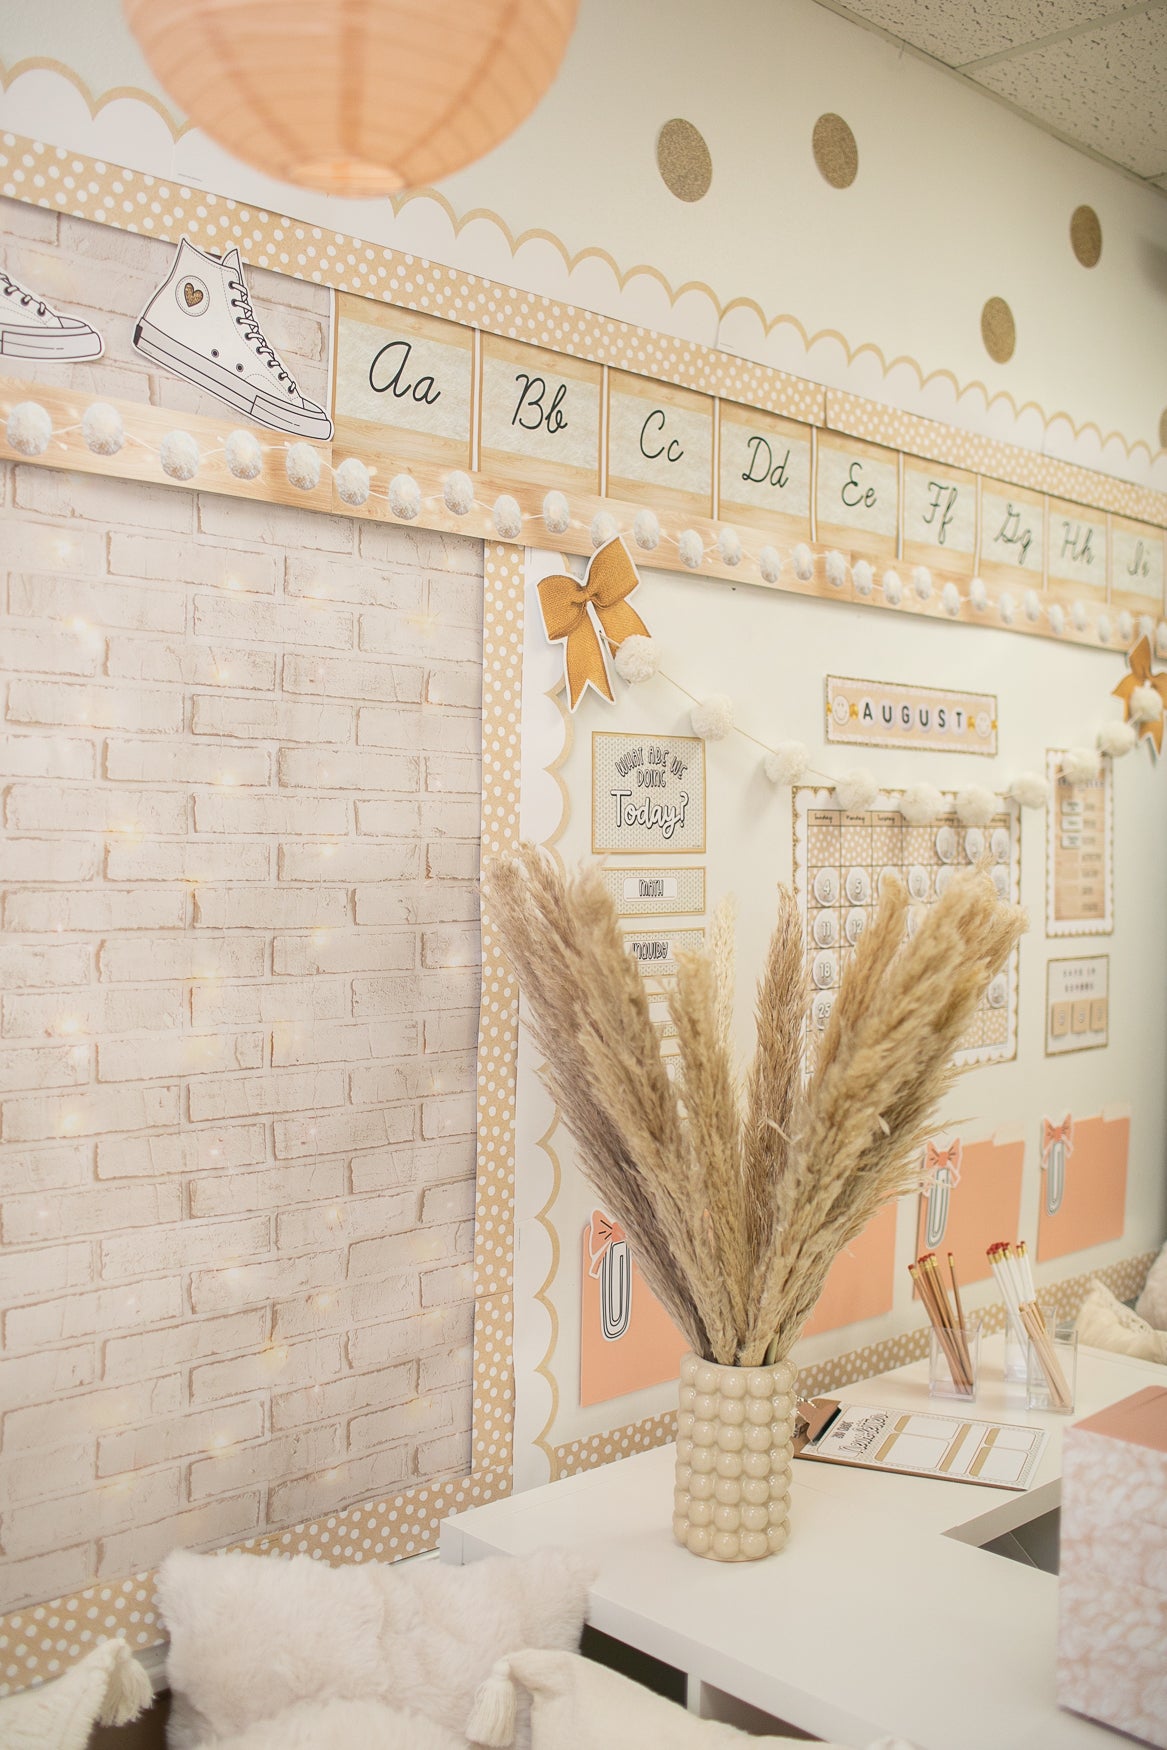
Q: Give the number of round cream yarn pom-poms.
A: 10